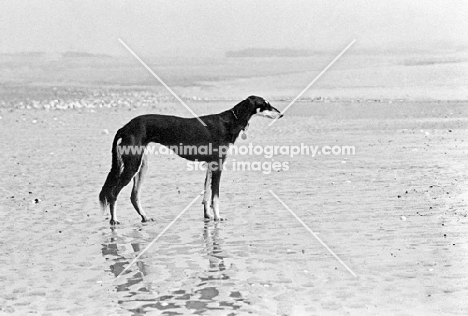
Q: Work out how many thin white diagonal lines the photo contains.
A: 4